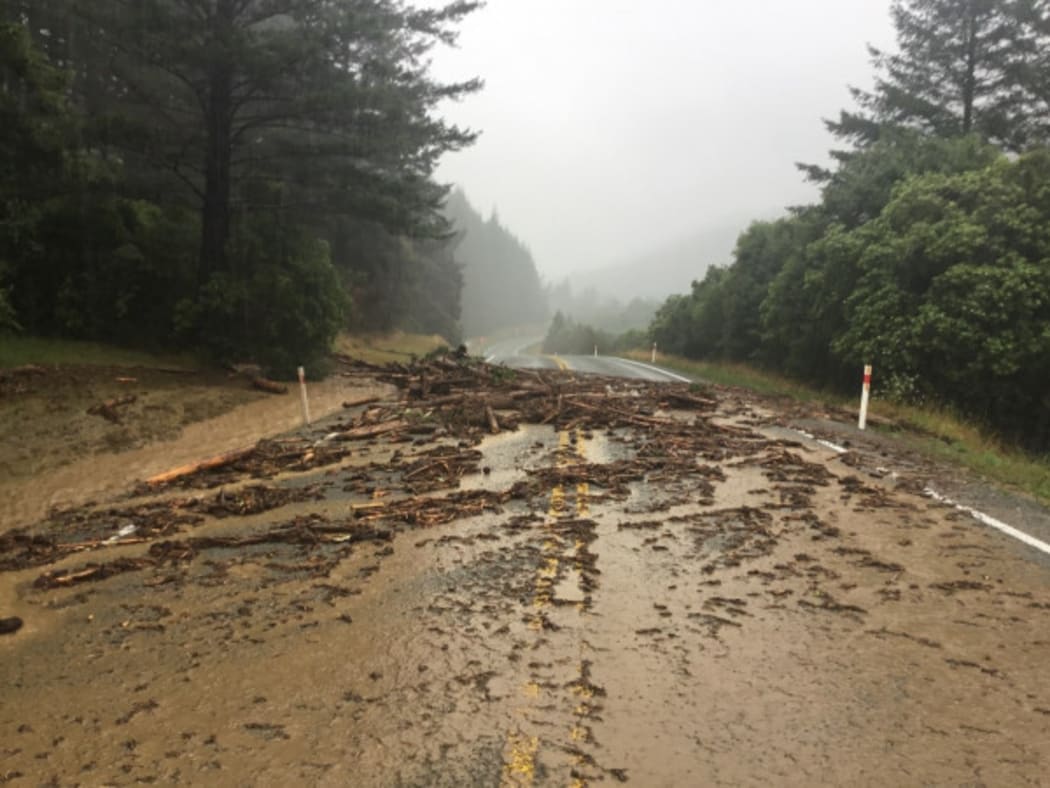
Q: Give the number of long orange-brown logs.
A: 1